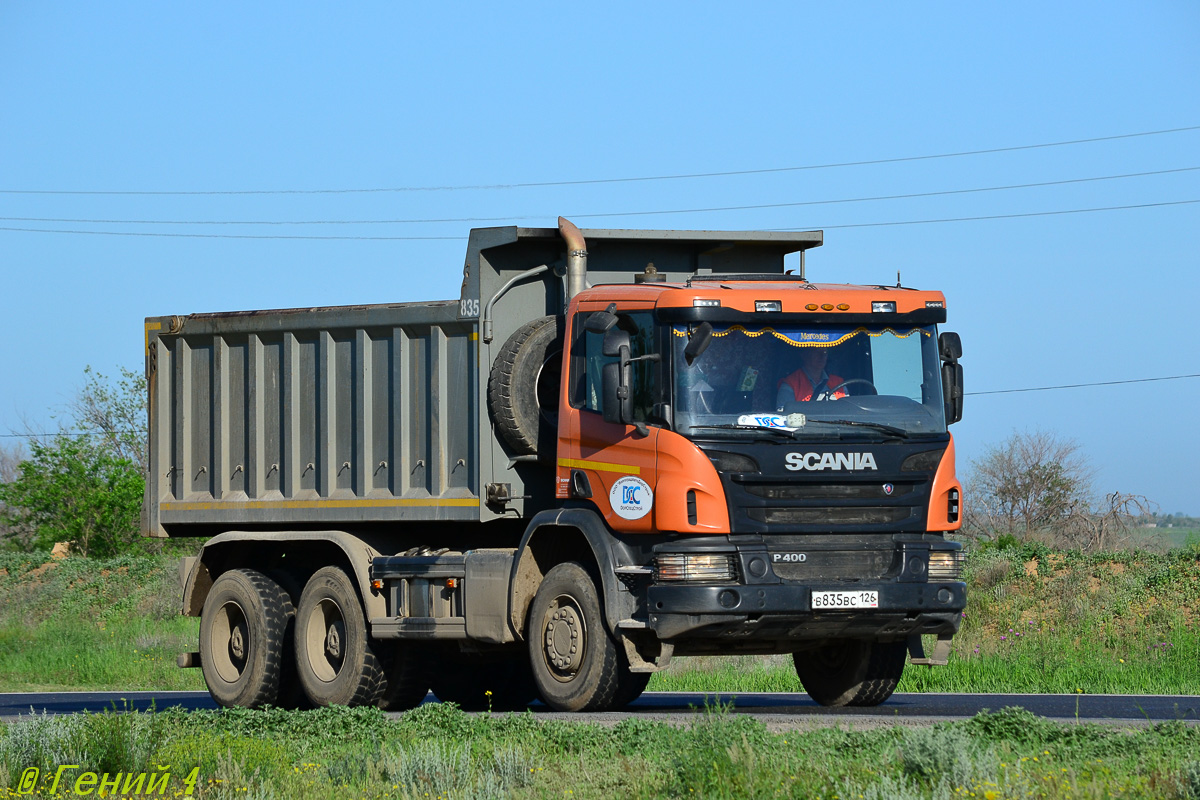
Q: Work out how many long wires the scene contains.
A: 4